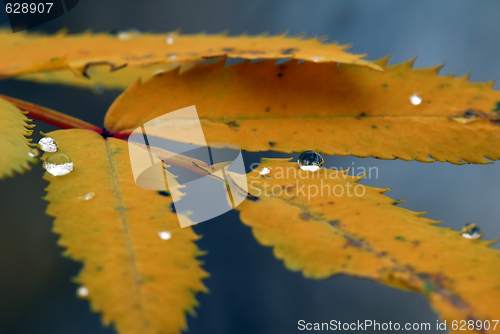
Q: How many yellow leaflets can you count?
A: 5